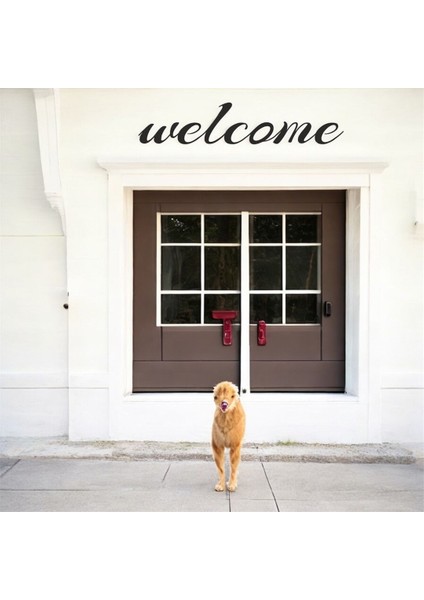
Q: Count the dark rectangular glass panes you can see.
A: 12